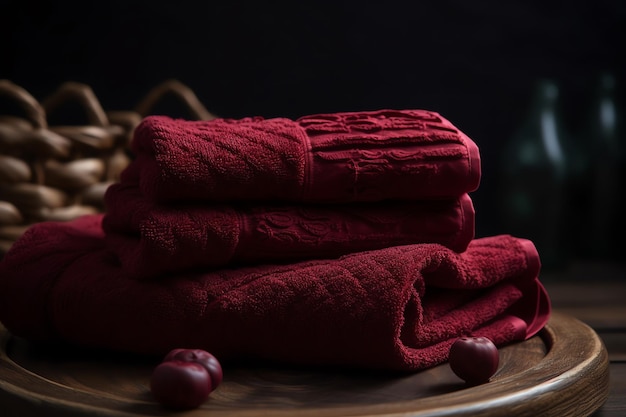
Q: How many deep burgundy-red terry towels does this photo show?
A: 3